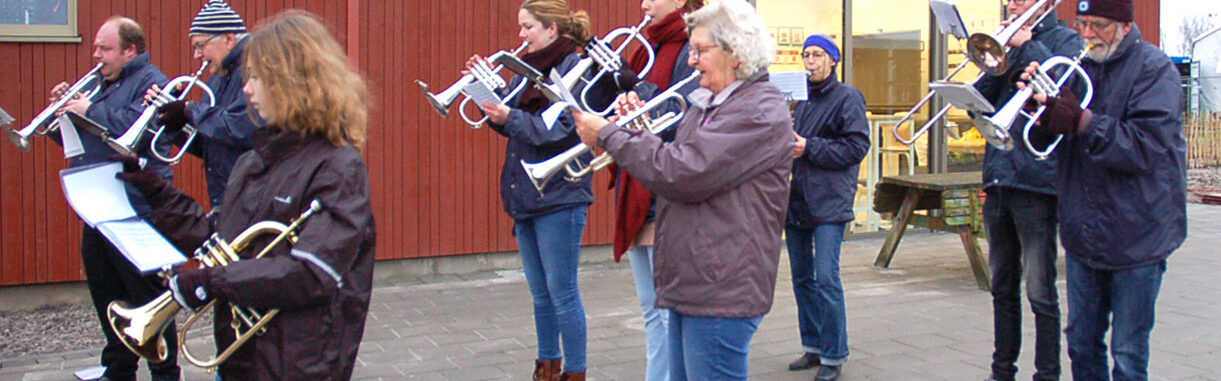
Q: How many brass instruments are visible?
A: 8